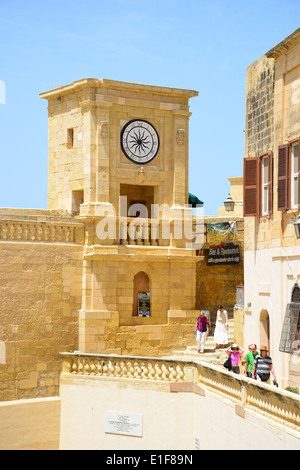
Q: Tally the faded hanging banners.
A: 1